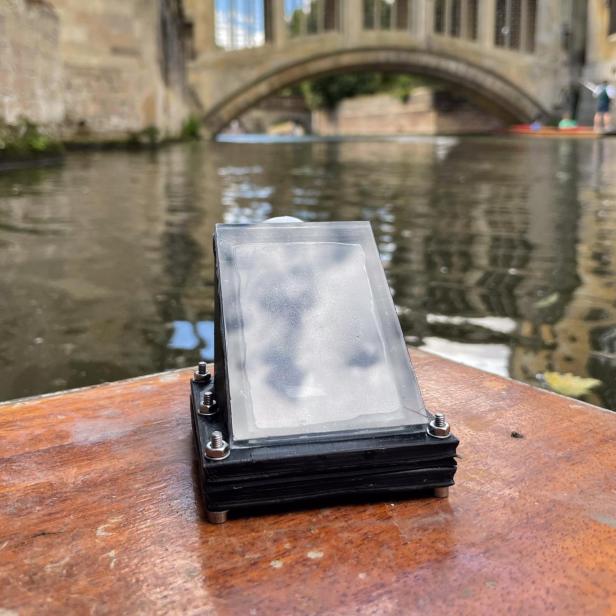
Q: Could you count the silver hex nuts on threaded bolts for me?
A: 4